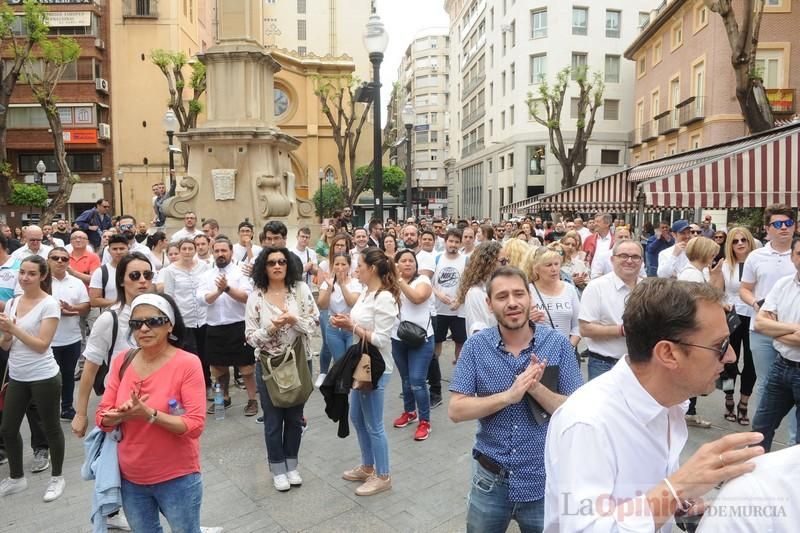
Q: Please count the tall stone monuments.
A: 1